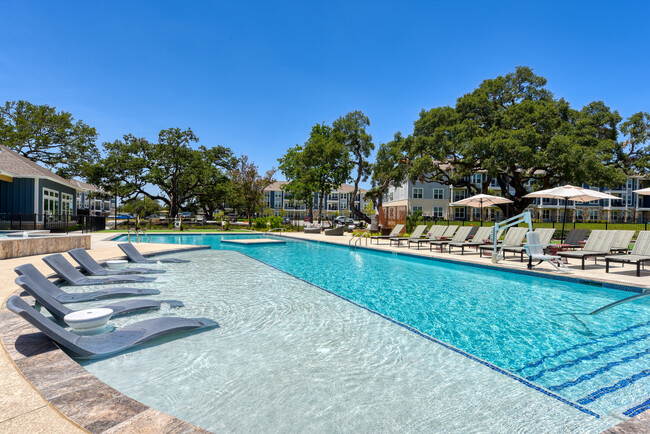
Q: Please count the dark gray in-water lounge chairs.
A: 6